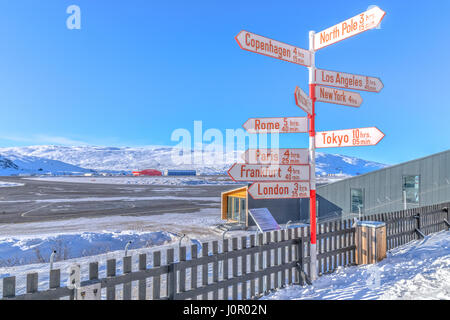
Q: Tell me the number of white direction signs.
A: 10